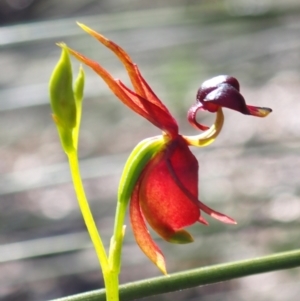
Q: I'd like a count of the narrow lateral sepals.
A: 2